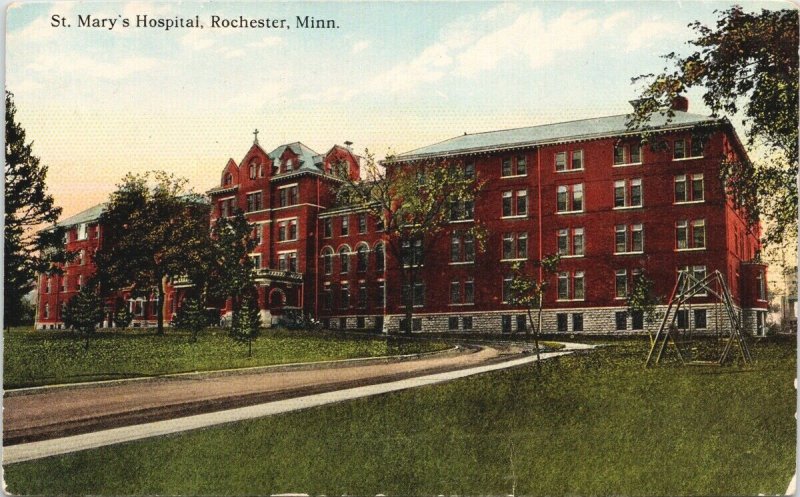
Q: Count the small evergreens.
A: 4